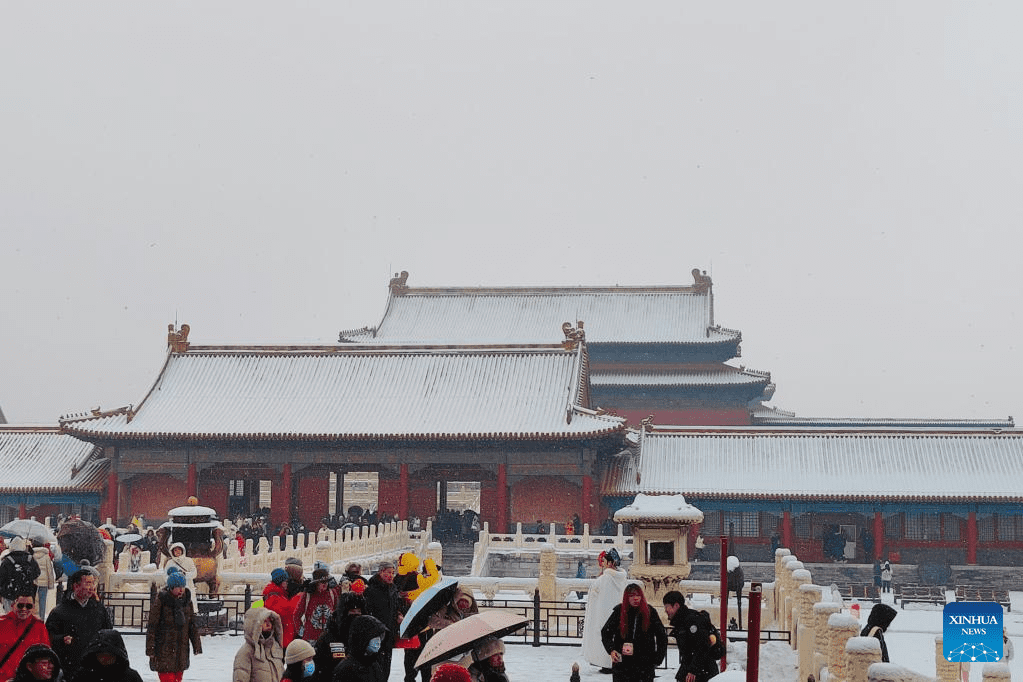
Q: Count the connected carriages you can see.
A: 0